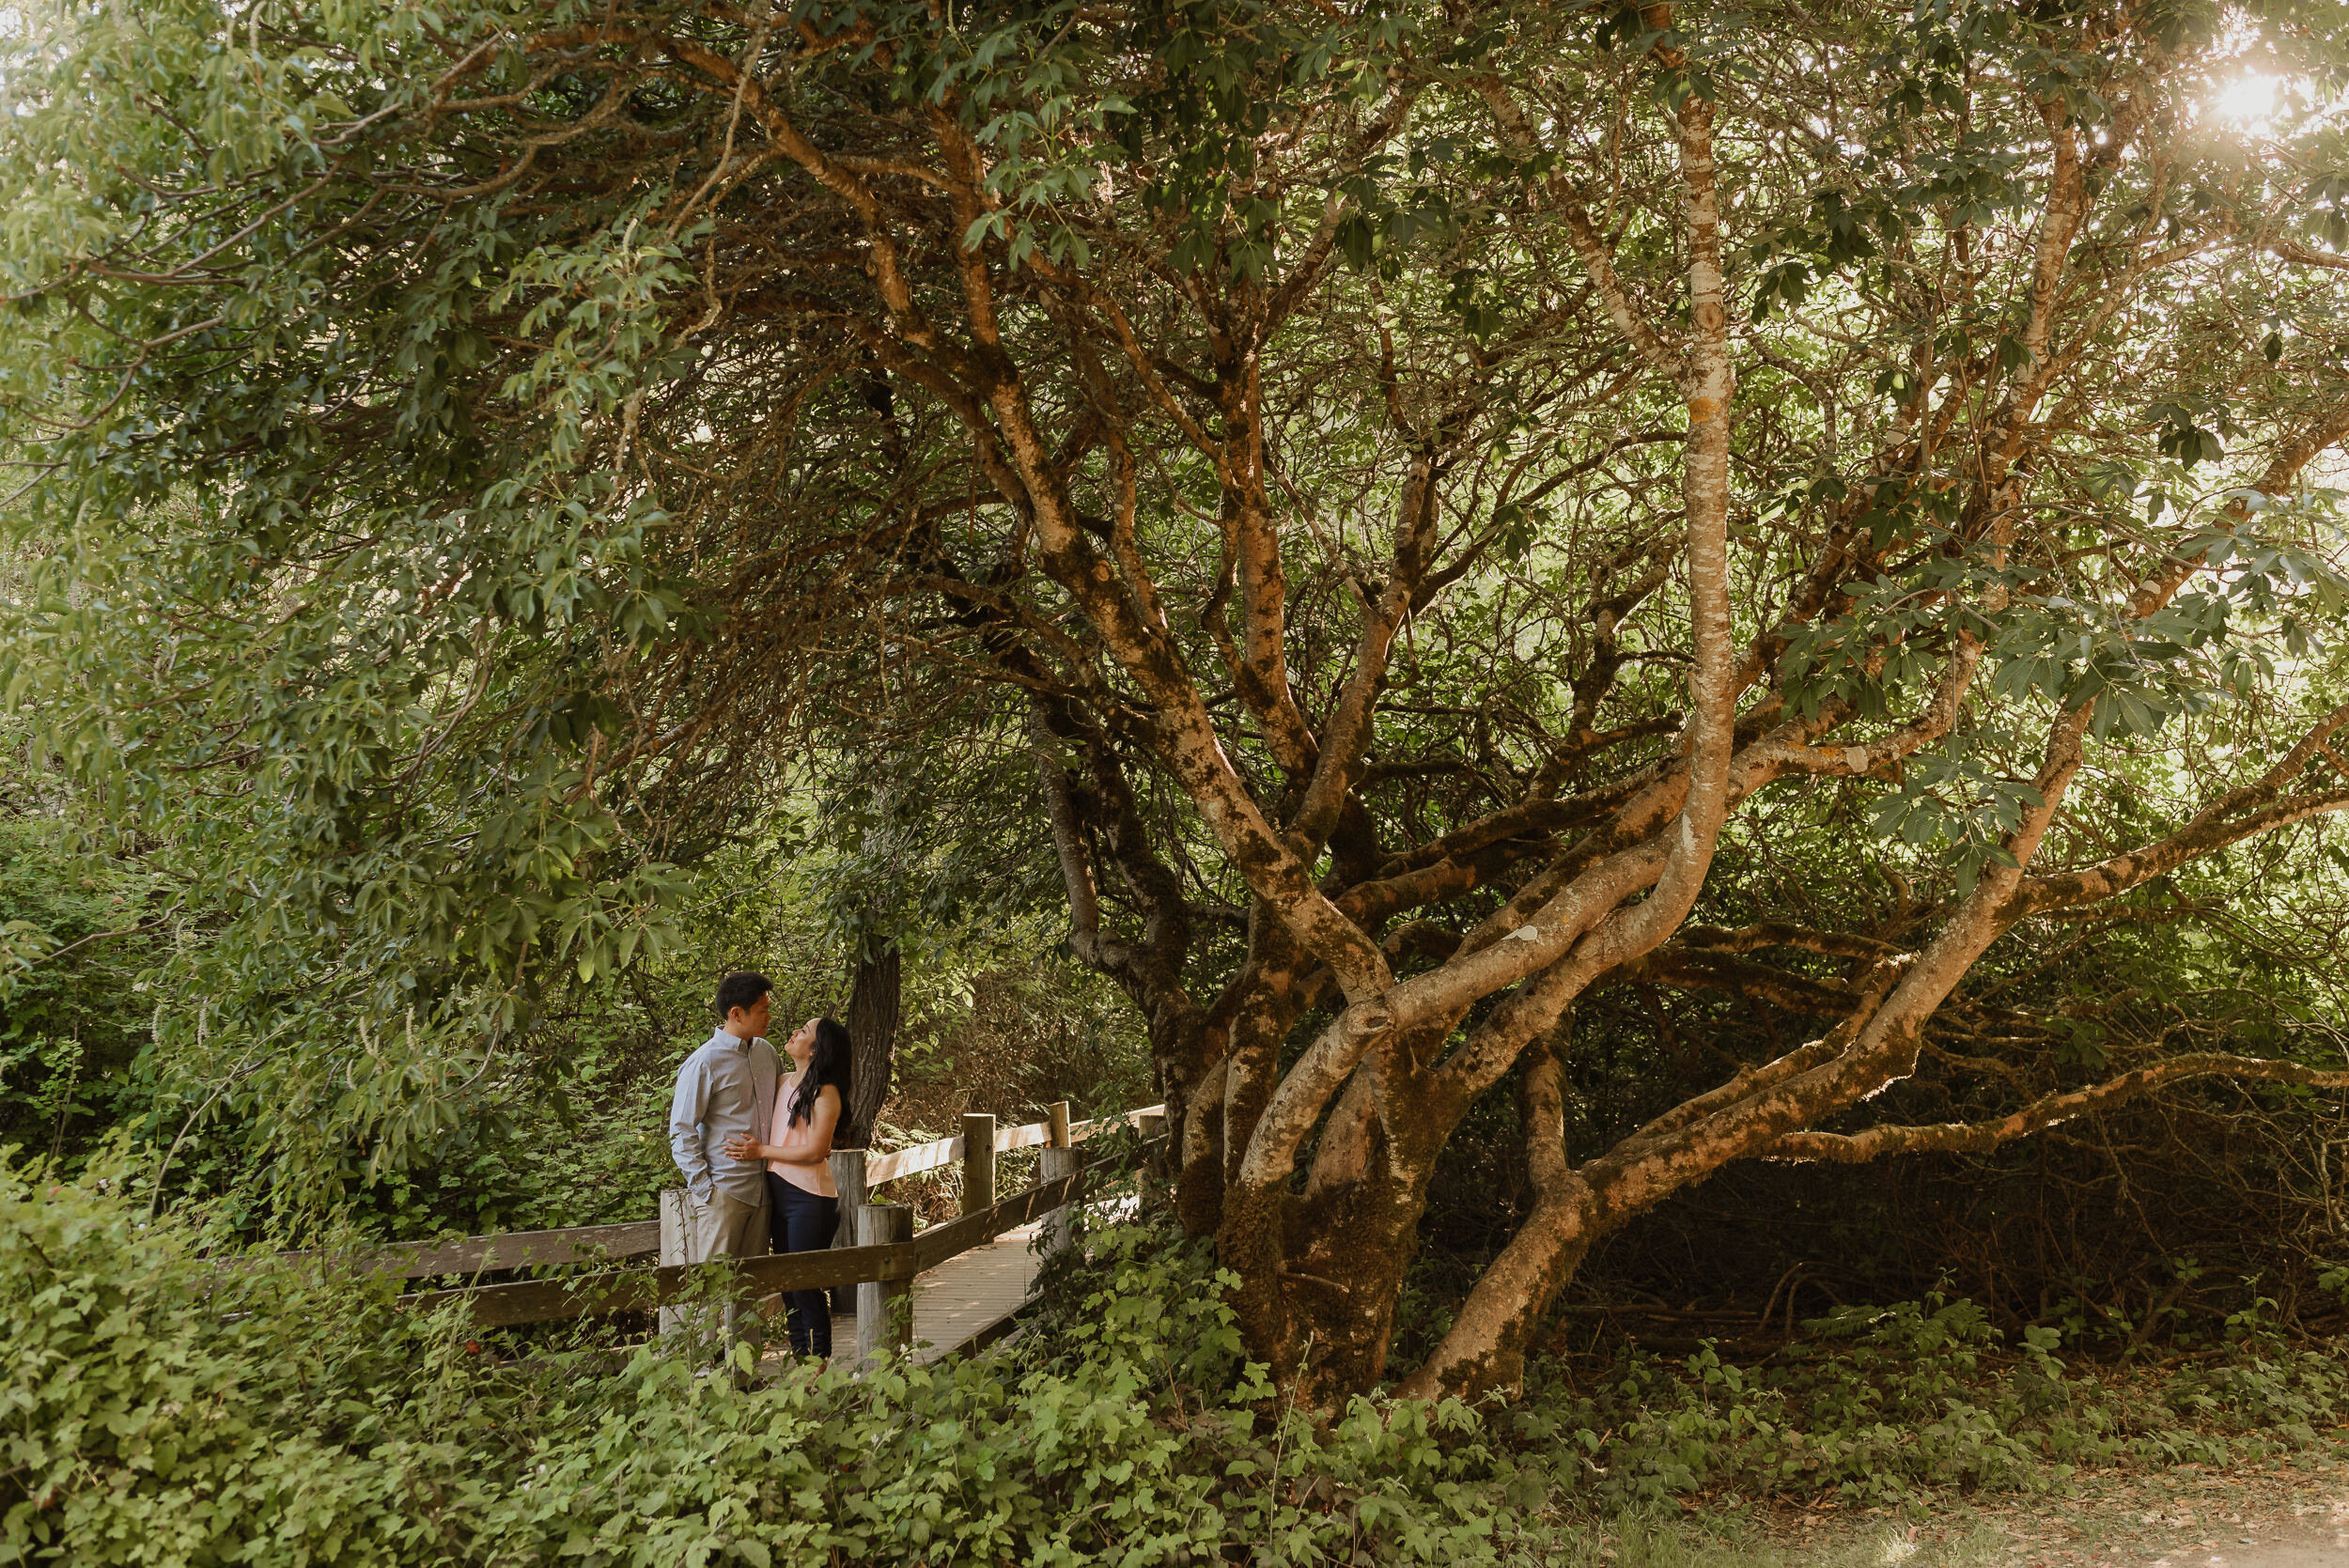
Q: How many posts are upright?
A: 7